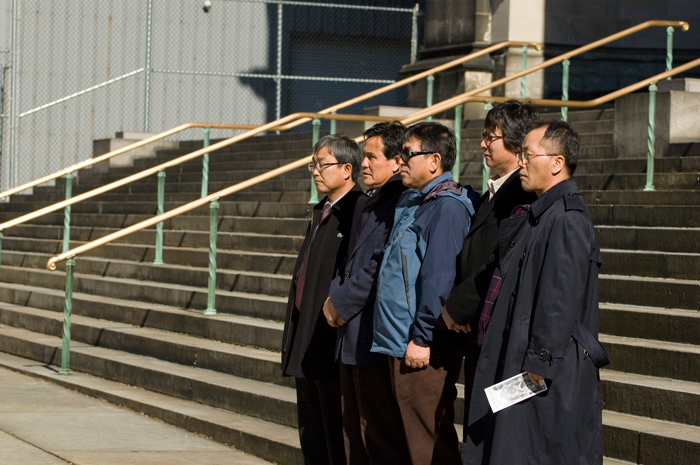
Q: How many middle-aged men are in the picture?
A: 5